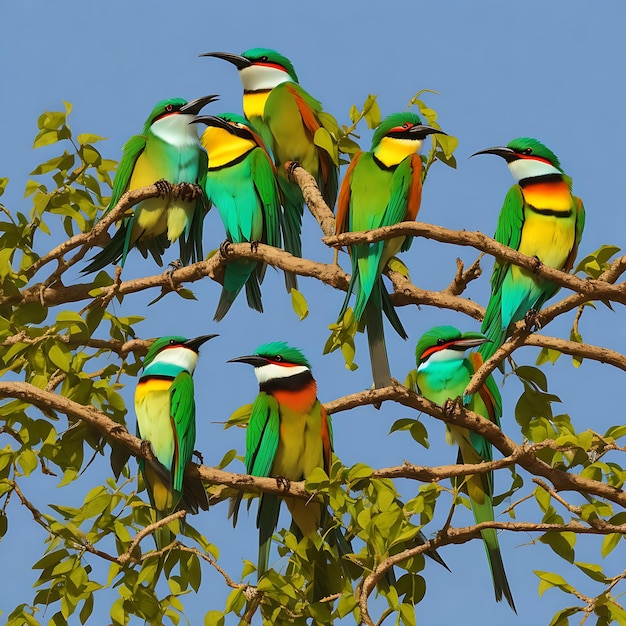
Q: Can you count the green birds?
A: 8